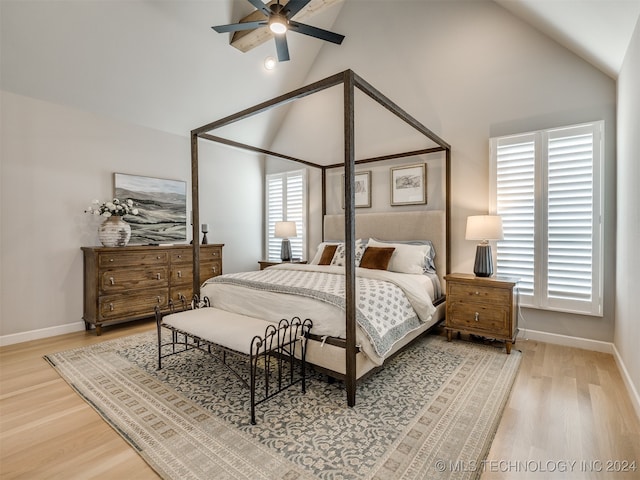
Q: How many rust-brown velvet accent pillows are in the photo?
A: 2